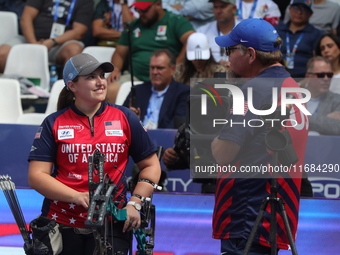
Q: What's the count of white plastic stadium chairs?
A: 6